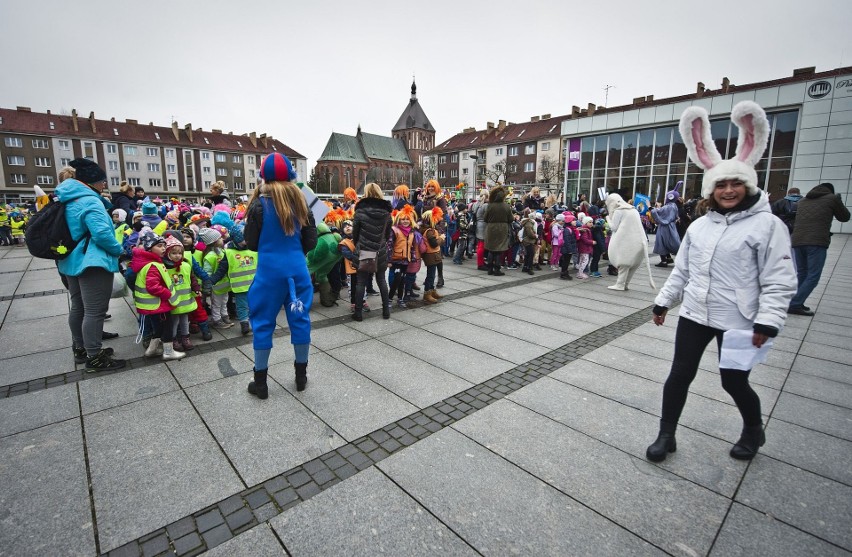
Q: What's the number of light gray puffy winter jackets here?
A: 1